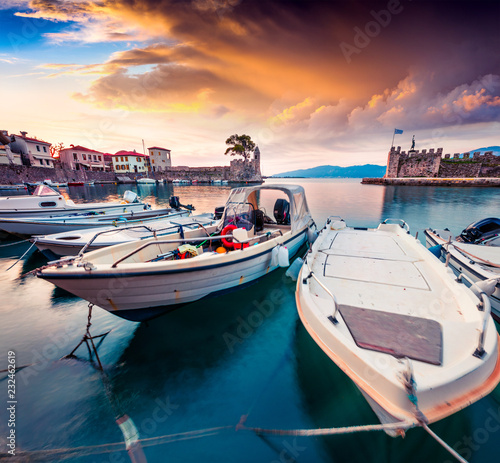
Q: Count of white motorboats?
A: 6